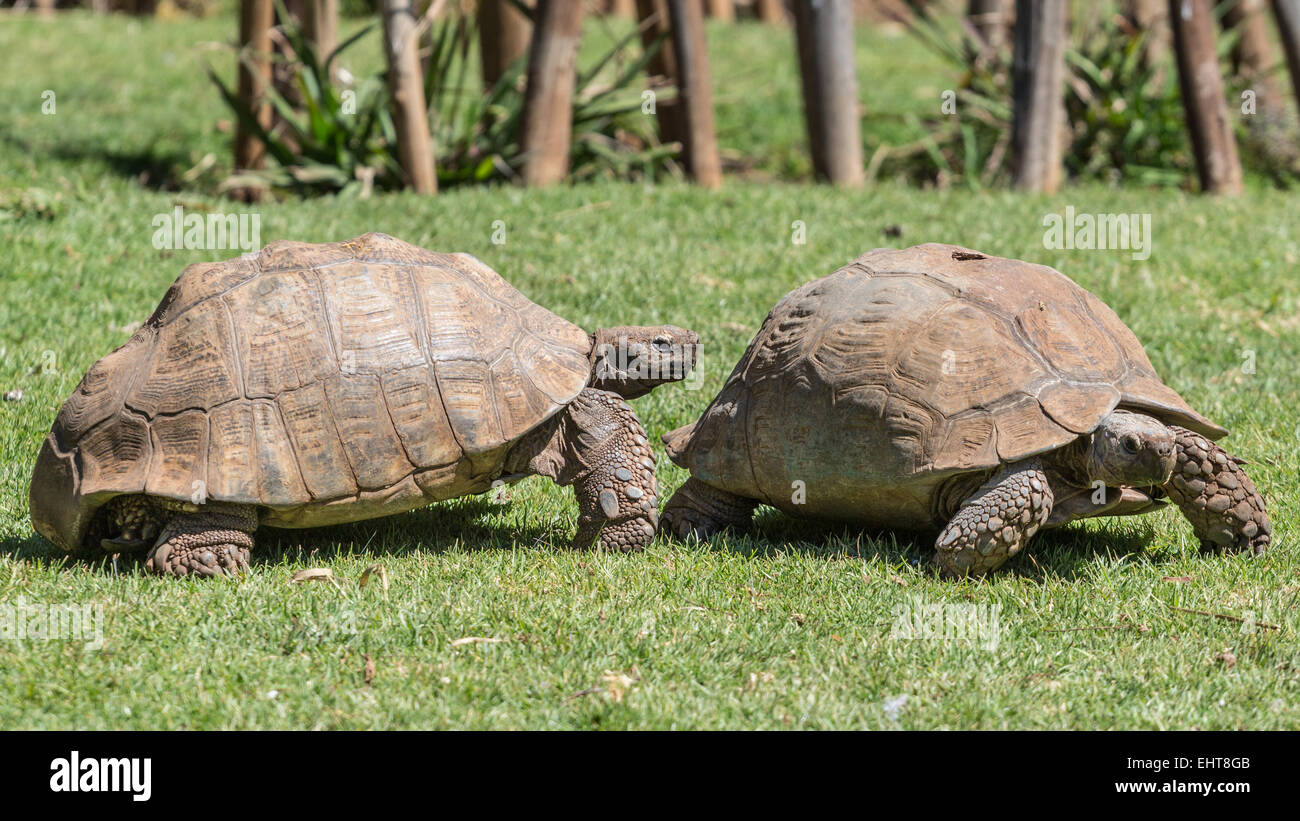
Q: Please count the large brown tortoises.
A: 2